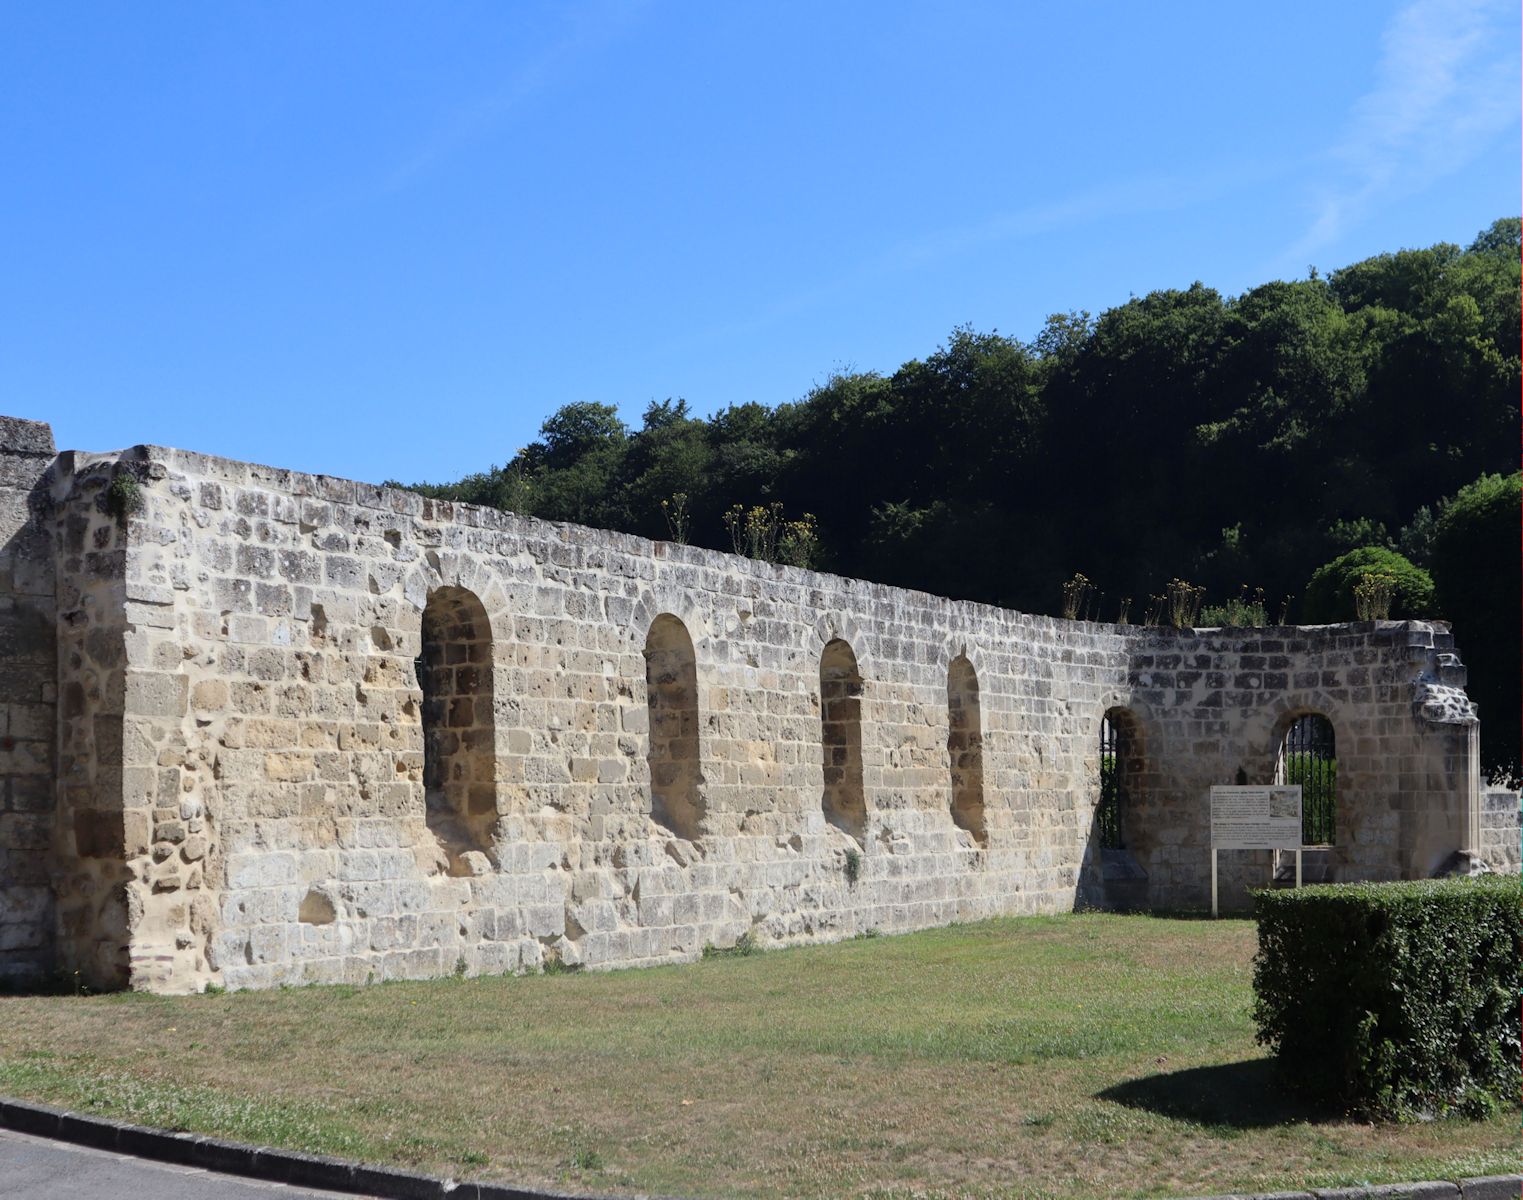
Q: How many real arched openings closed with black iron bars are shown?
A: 2